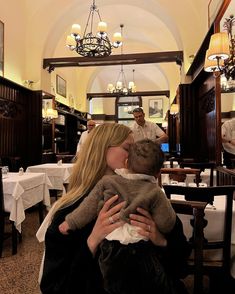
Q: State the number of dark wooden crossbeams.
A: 2